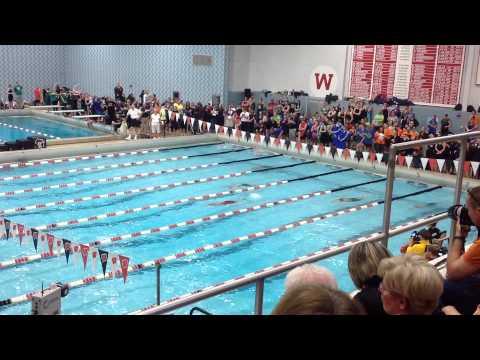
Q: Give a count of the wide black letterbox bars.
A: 2